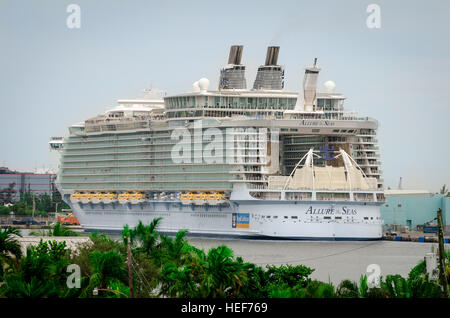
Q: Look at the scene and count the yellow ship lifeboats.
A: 9